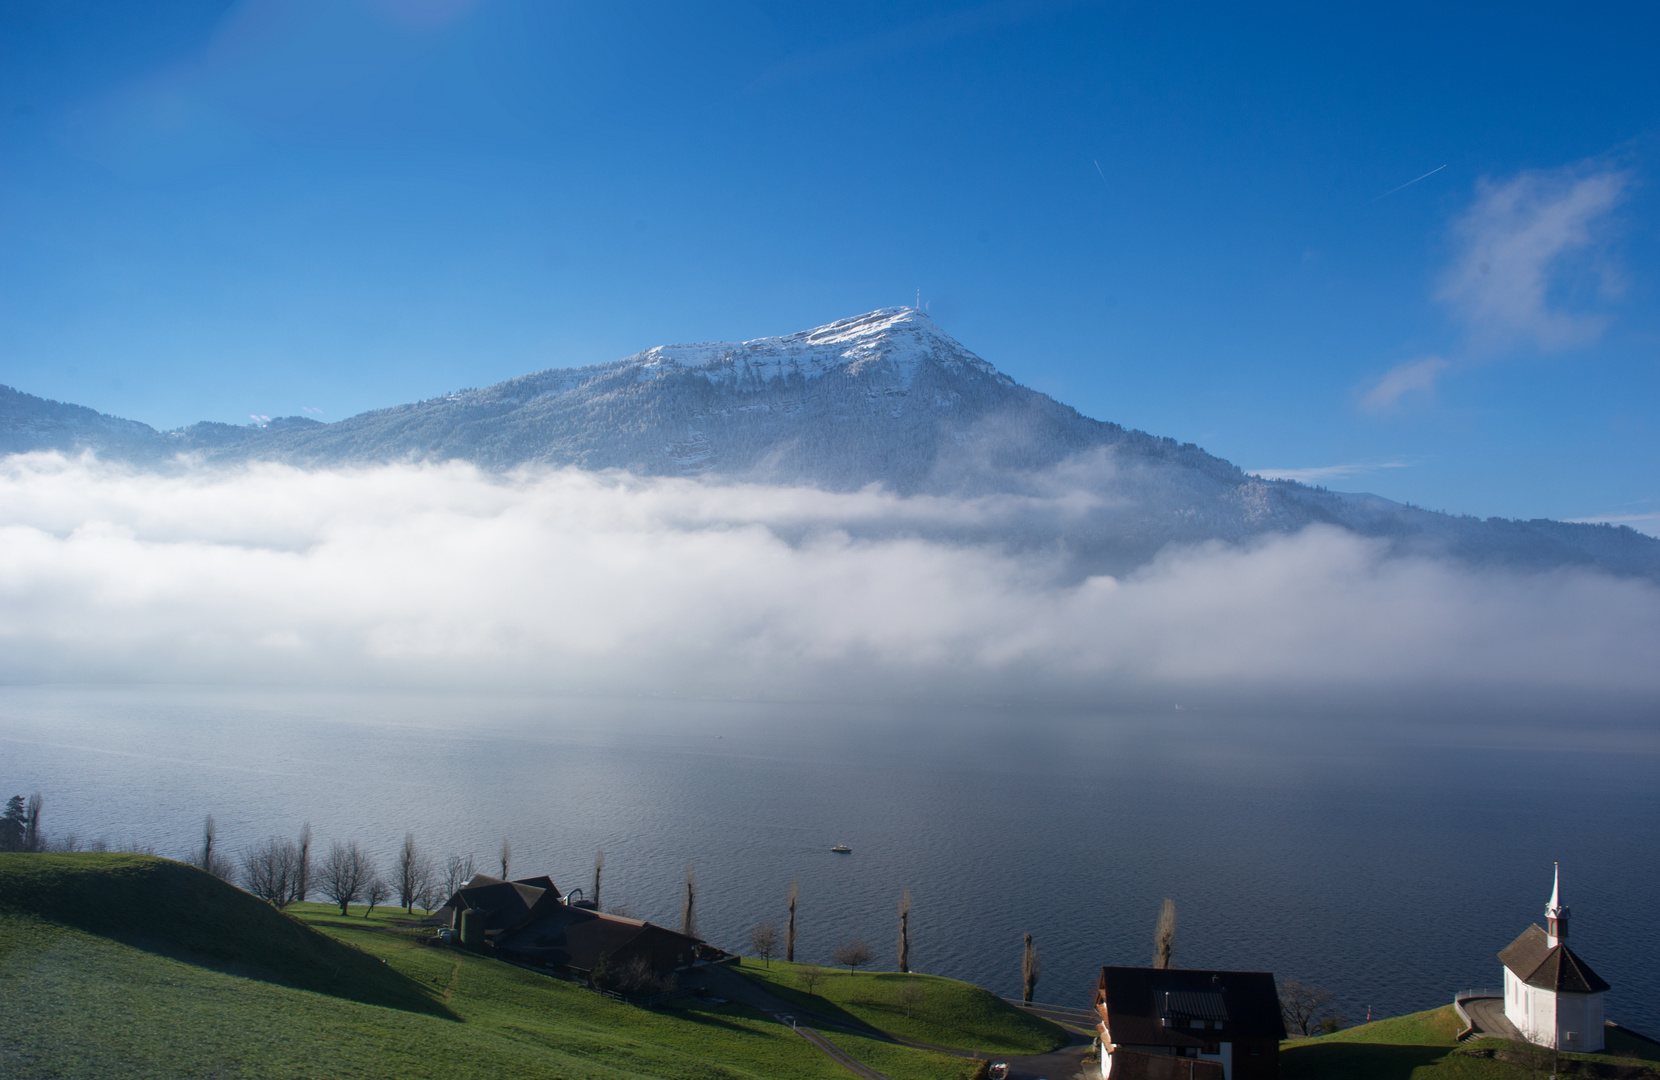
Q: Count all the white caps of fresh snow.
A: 1